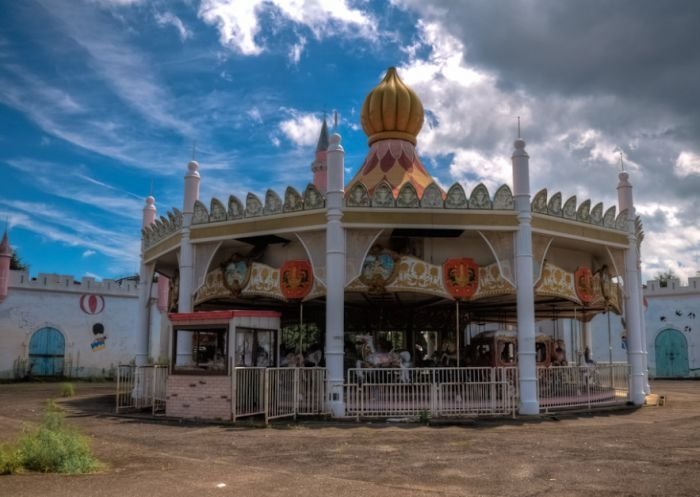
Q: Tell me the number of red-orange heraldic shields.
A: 3